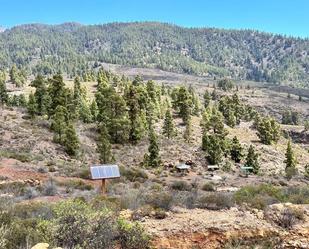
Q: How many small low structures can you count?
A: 3